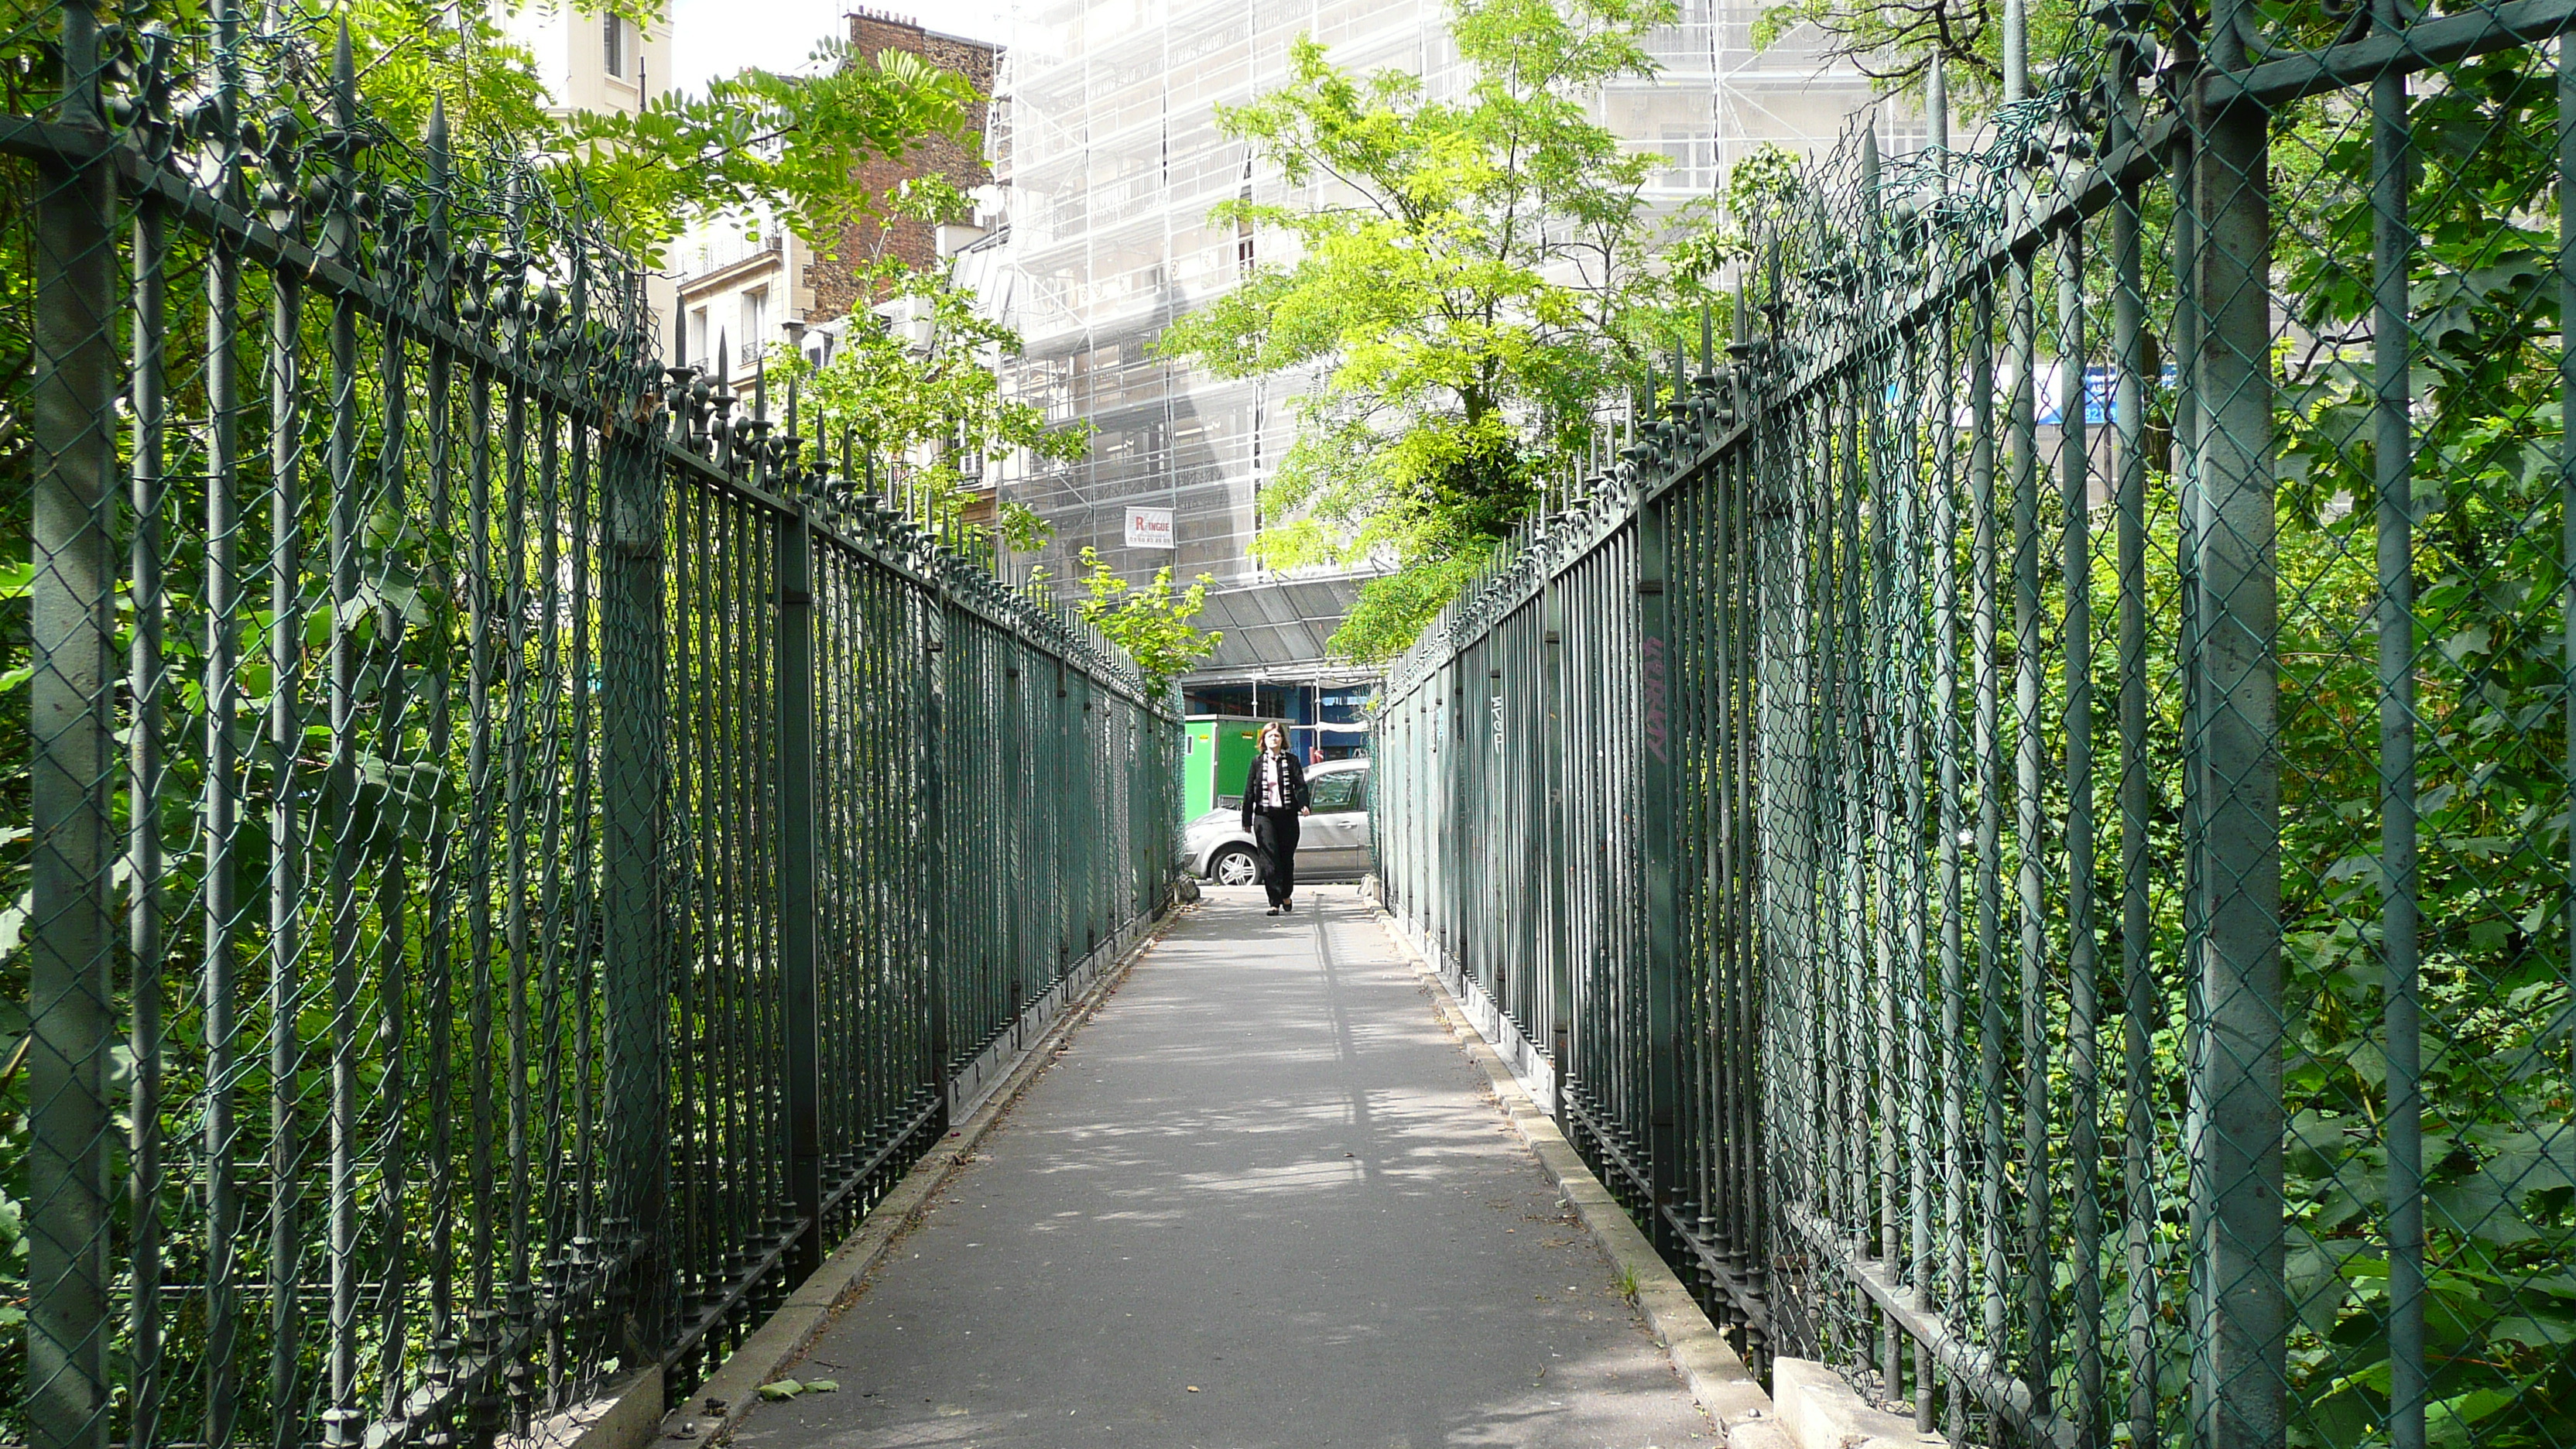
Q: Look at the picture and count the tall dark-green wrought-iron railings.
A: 2